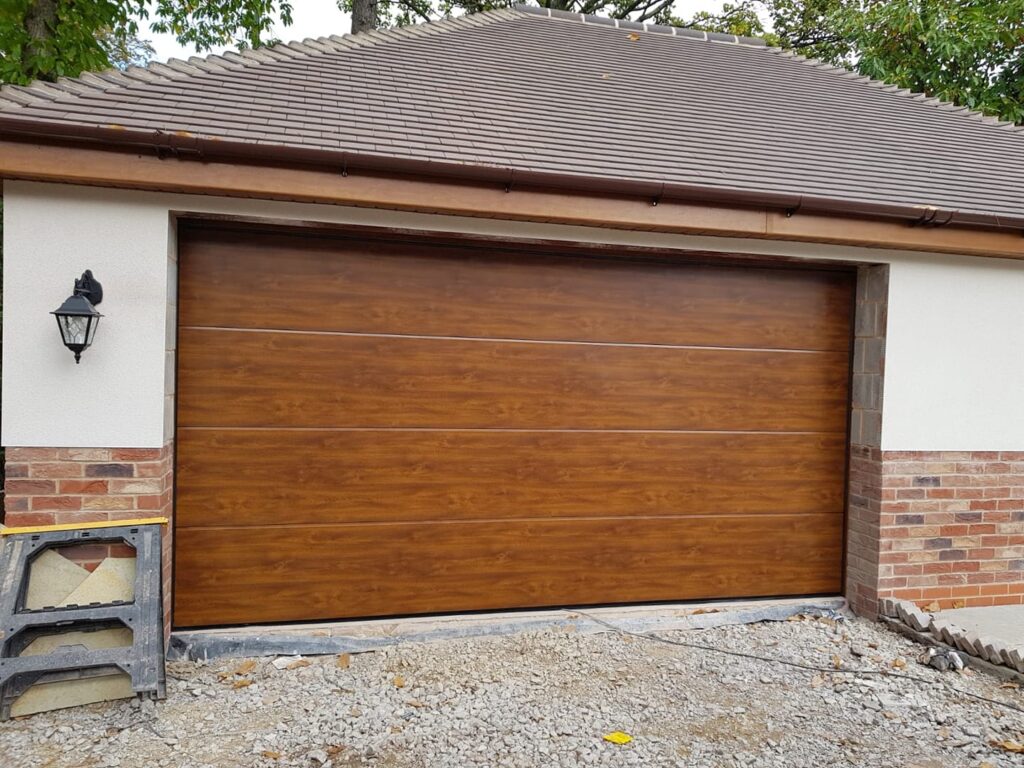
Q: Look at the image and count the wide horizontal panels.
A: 4